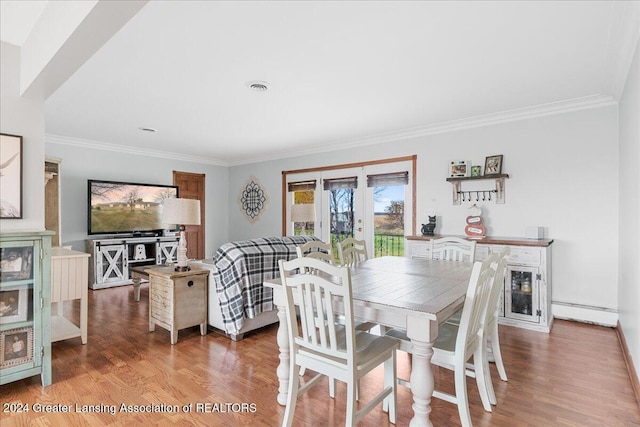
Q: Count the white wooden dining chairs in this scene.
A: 6